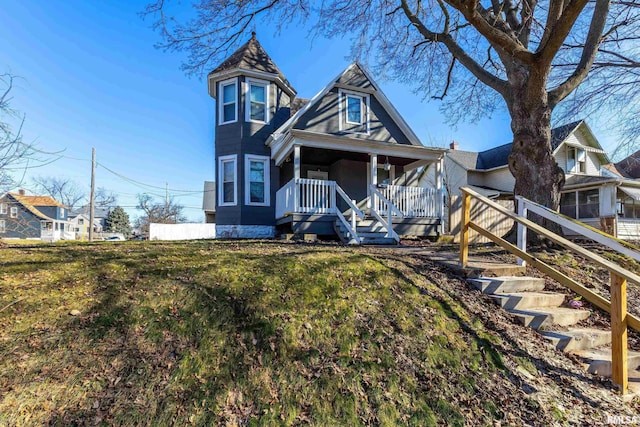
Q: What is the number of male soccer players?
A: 0